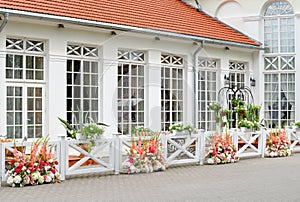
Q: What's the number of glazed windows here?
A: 7